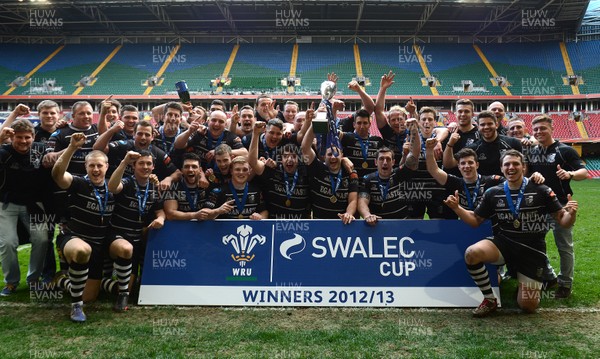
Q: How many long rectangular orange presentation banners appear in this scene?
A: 0